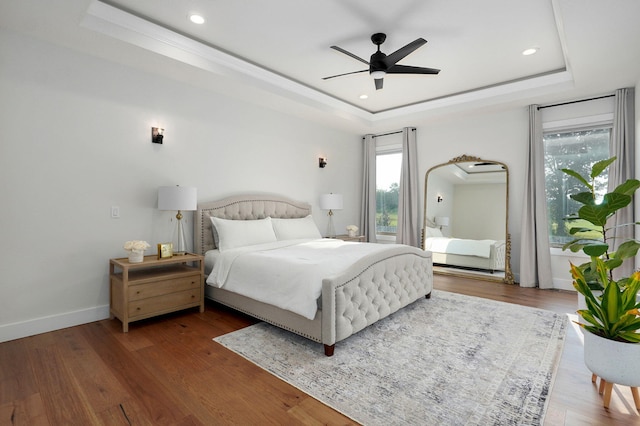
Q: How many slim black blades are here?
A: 5